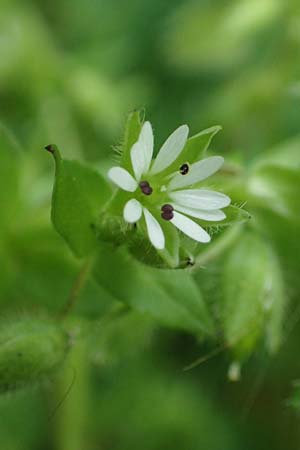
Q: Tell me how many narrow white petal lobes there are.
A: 10